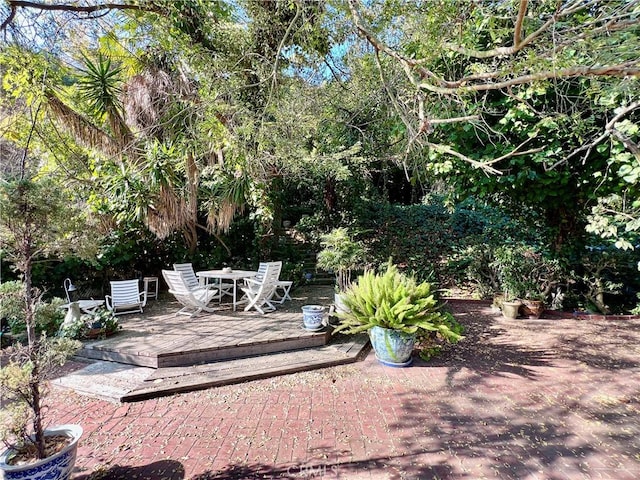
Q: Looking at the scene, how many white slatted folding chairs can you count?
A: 5